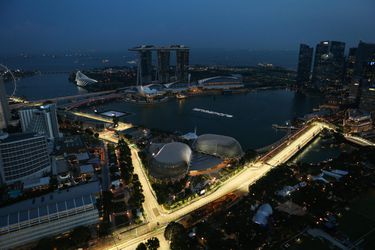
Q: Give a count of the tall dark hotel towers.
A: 3